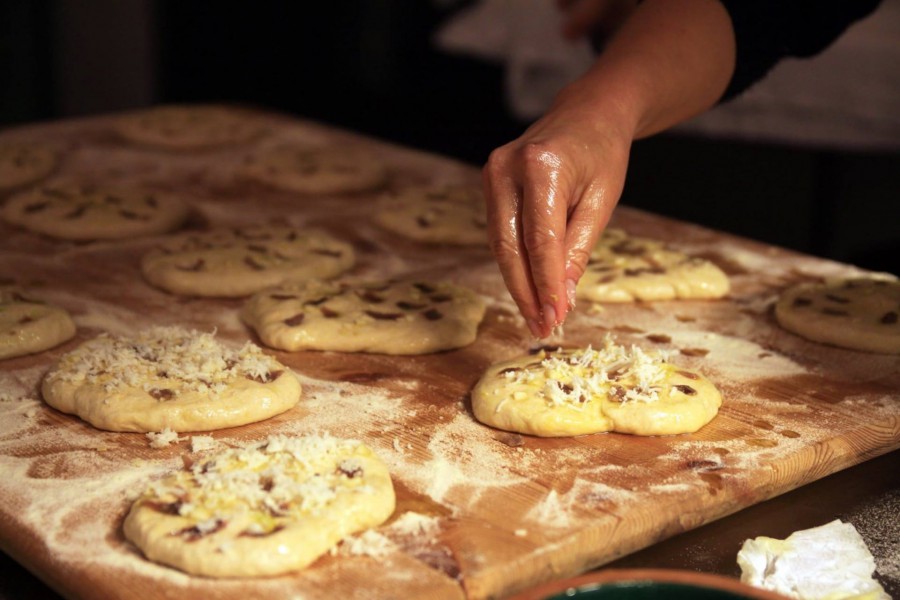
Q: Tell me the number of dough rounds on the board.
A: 13